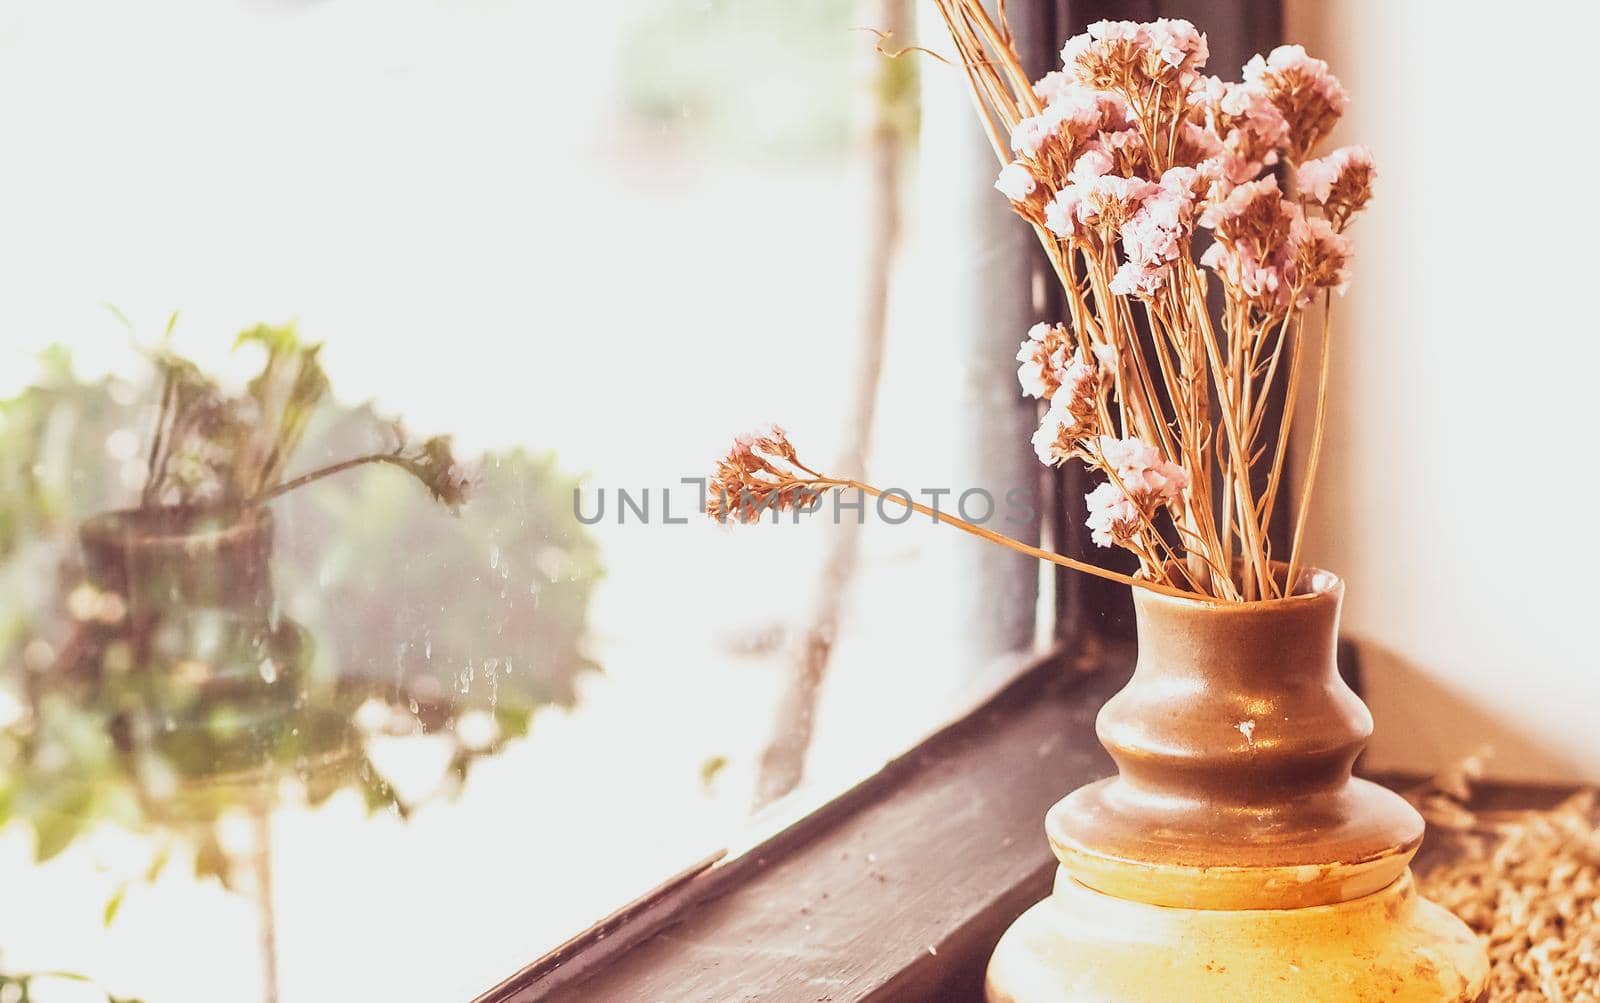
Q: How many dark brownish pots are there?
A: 1